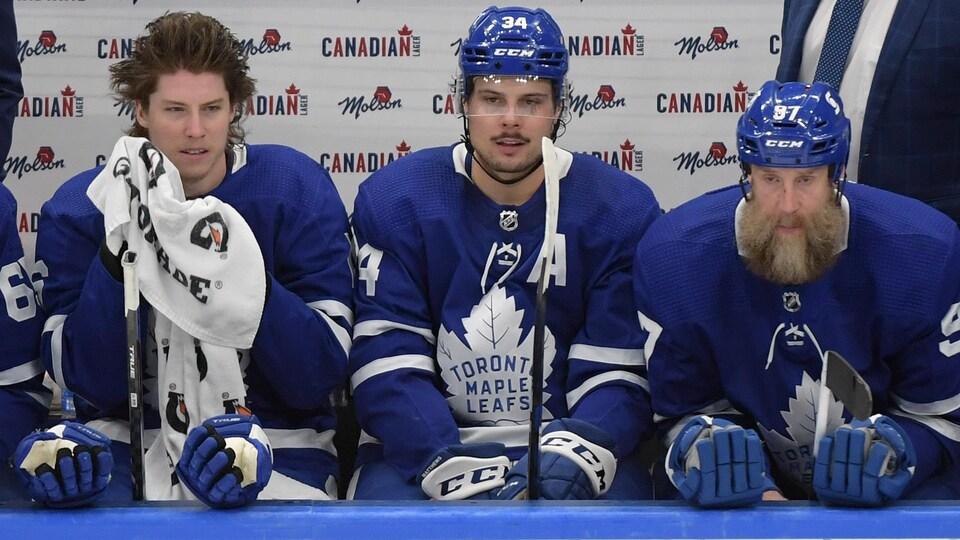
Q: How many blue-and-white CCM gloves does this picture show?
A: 2